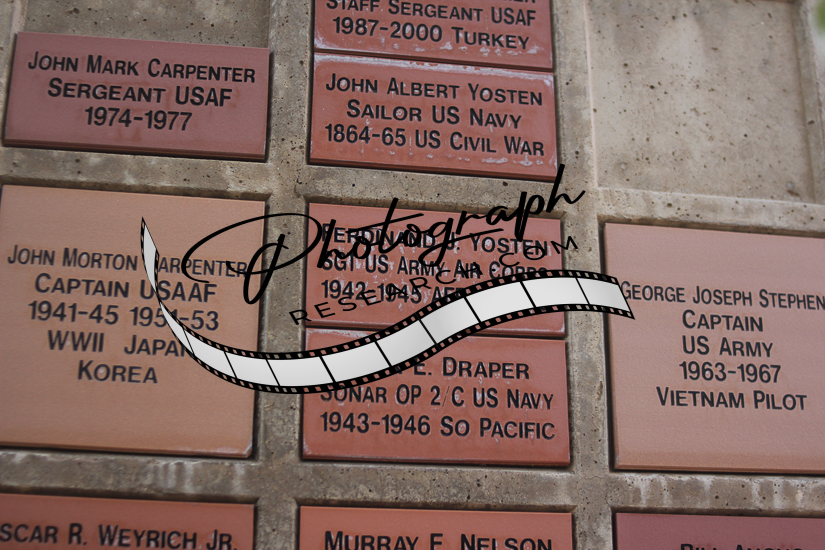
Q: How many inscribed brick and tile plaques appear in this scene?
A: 10